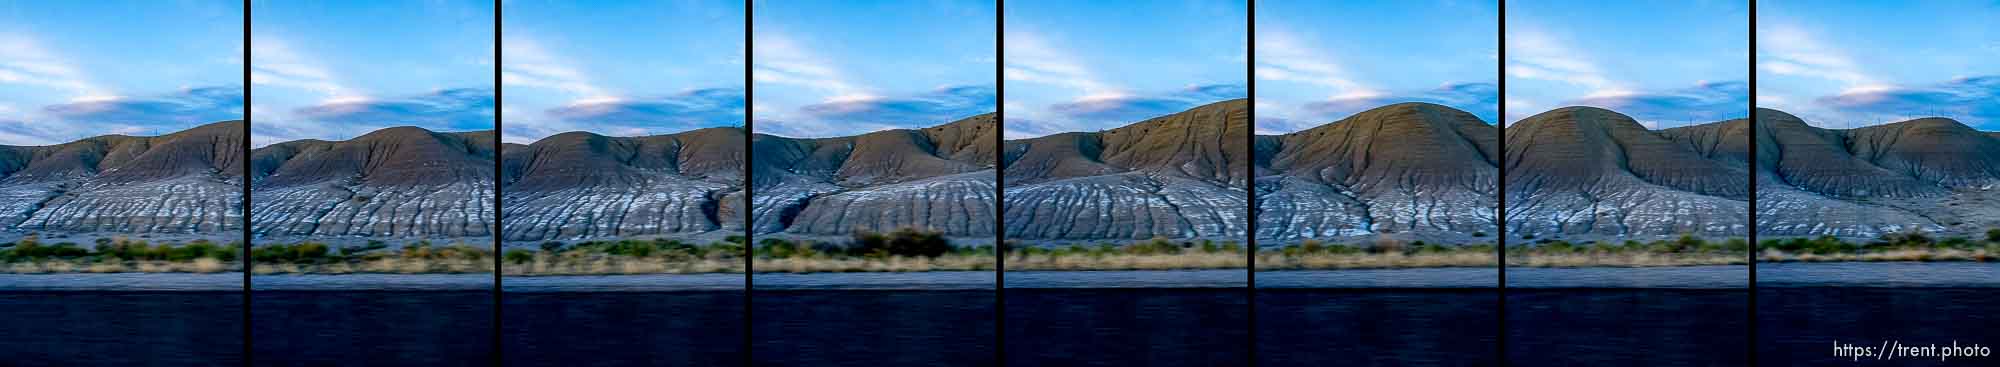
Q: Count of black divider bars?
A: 7